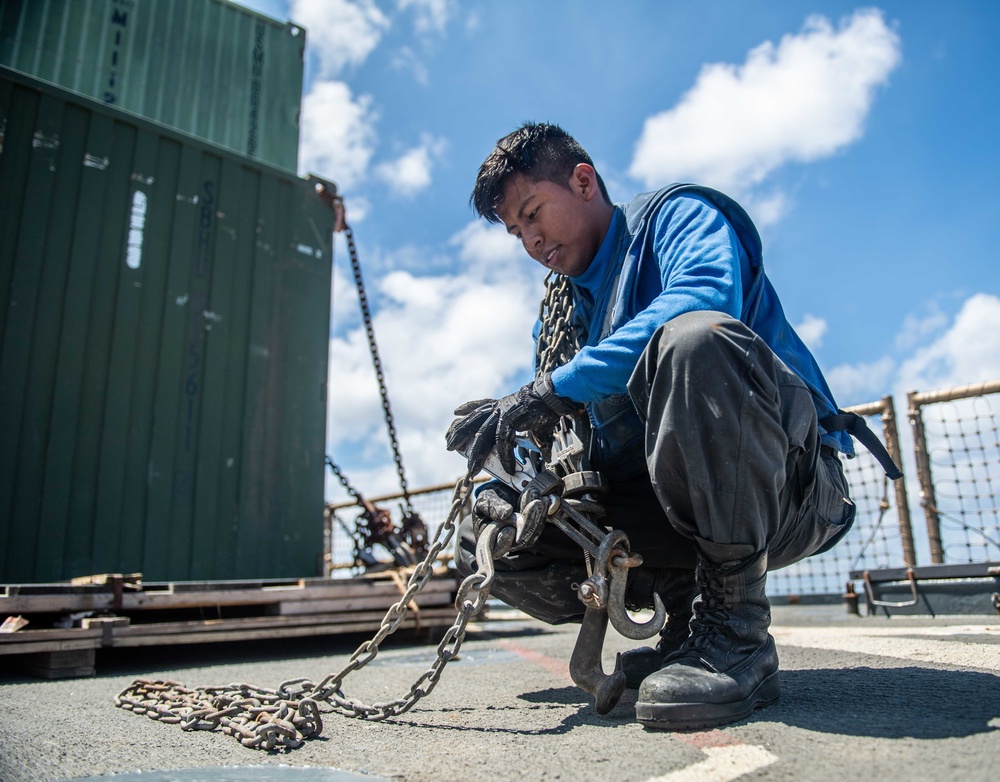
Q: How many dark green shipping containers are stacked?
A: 2